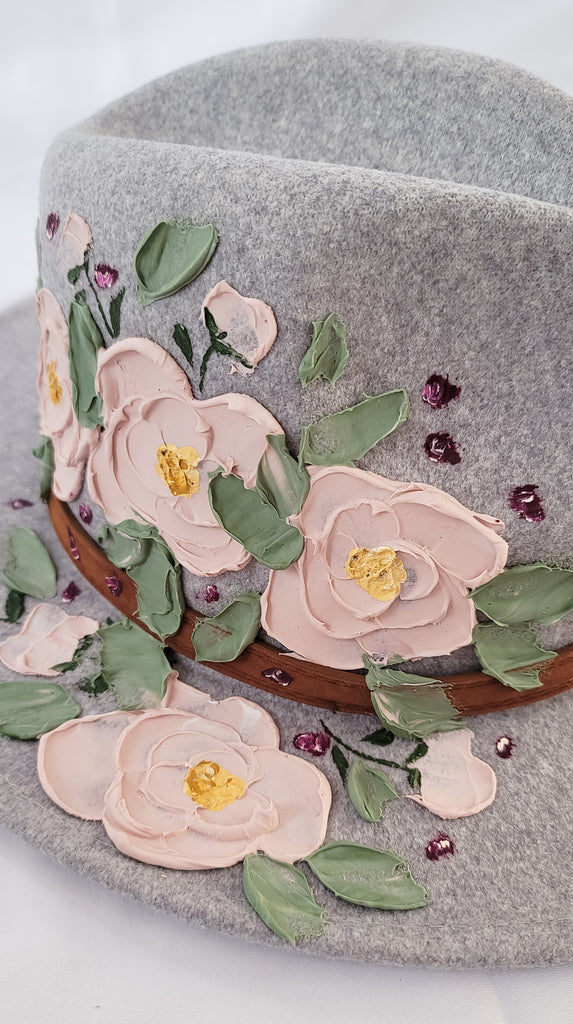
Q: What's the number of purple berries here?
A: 15